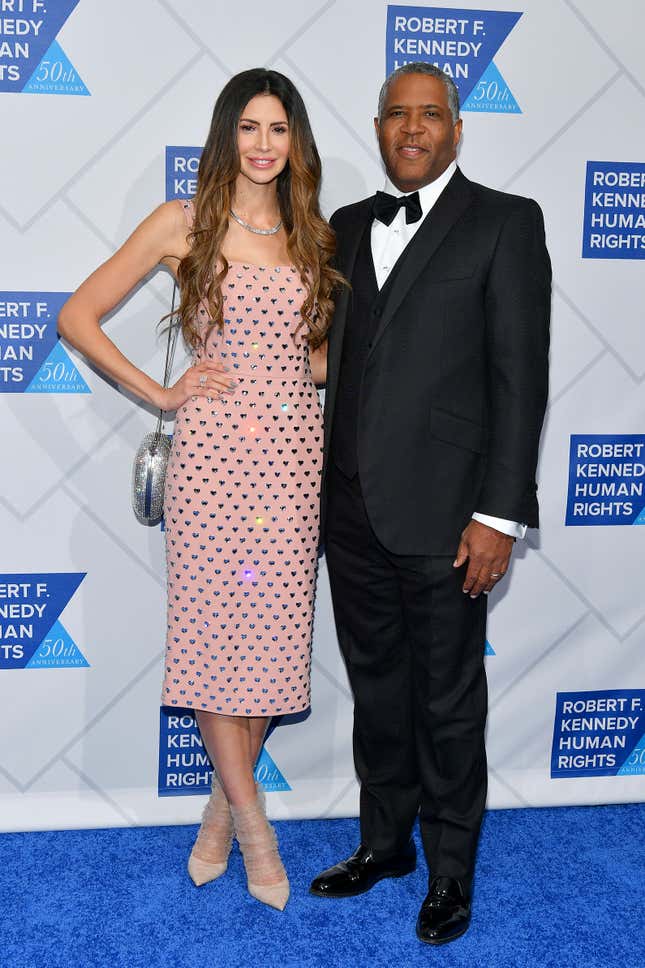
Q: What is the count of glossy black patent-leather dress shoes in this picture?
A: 2